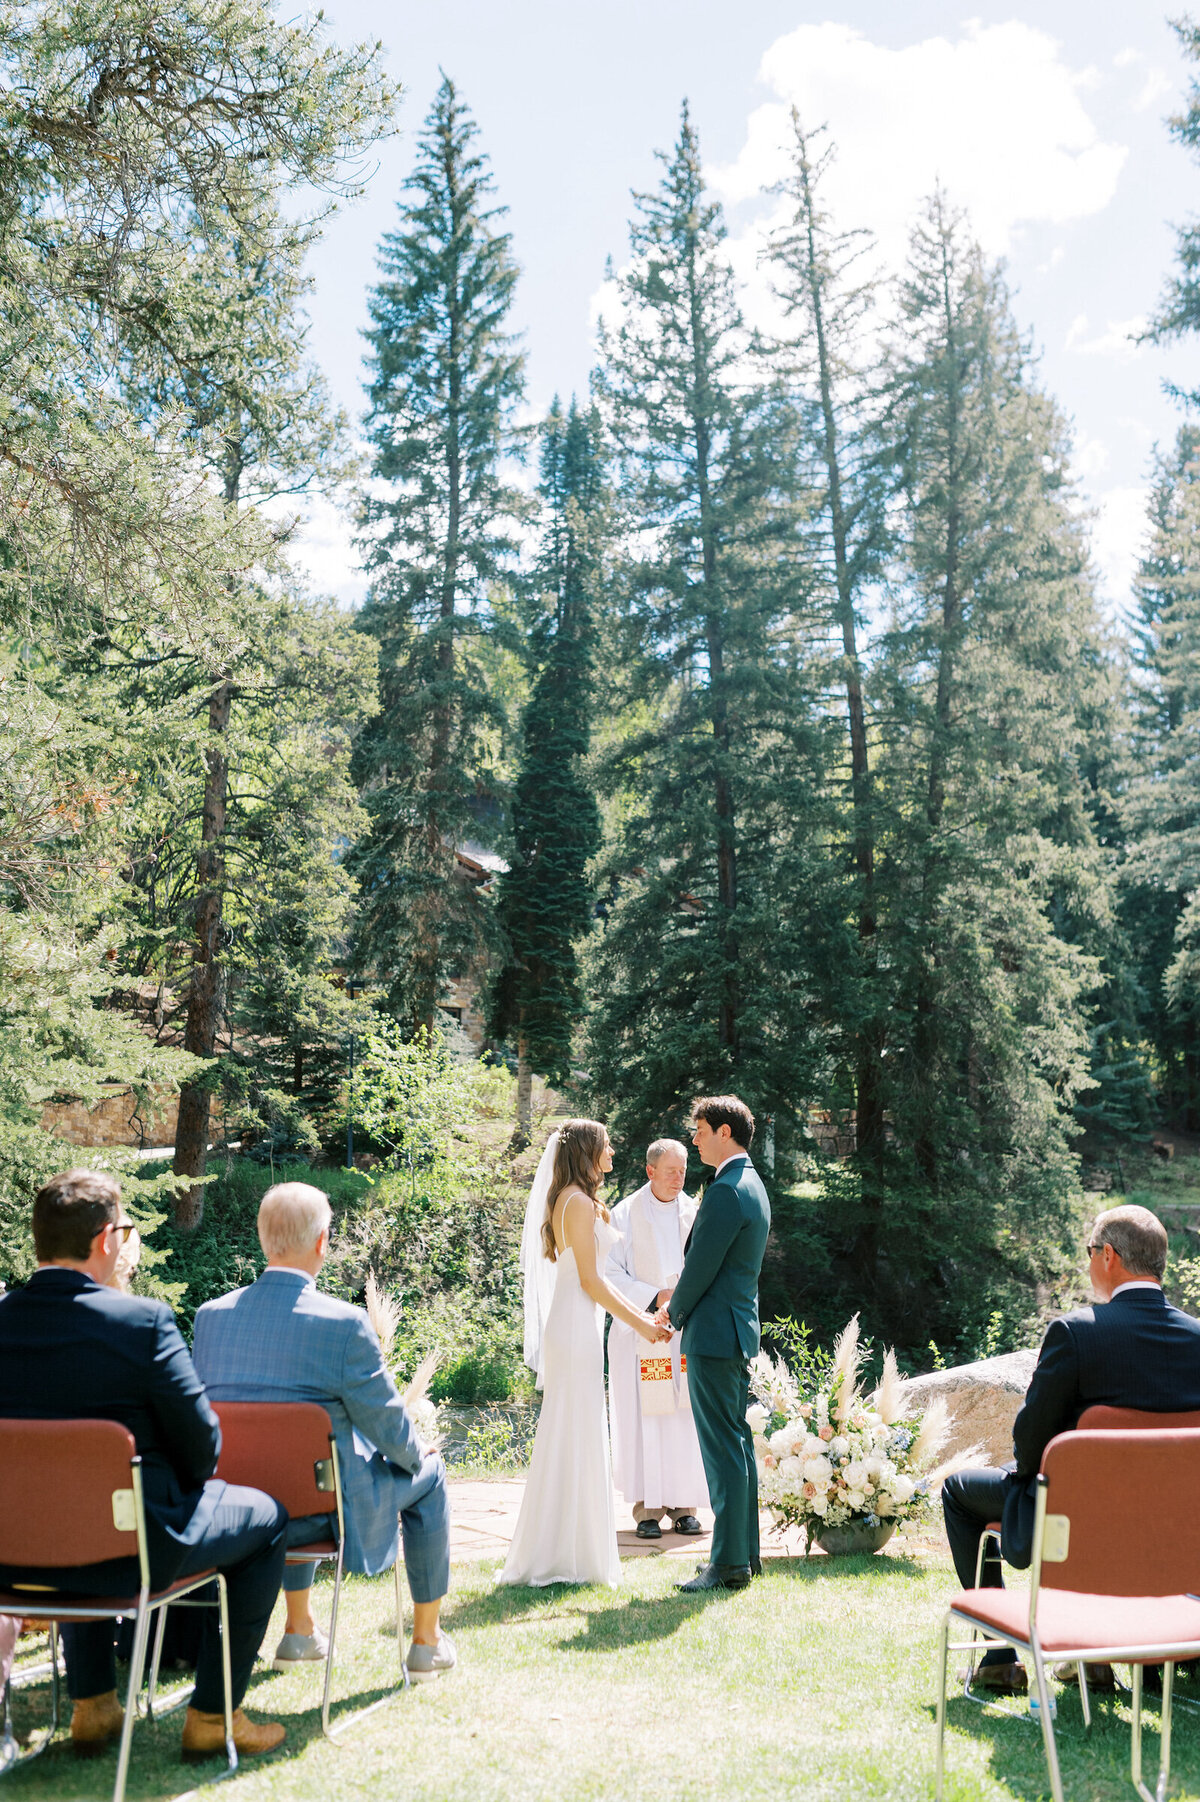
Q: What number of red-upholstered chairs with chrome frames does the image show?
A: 4